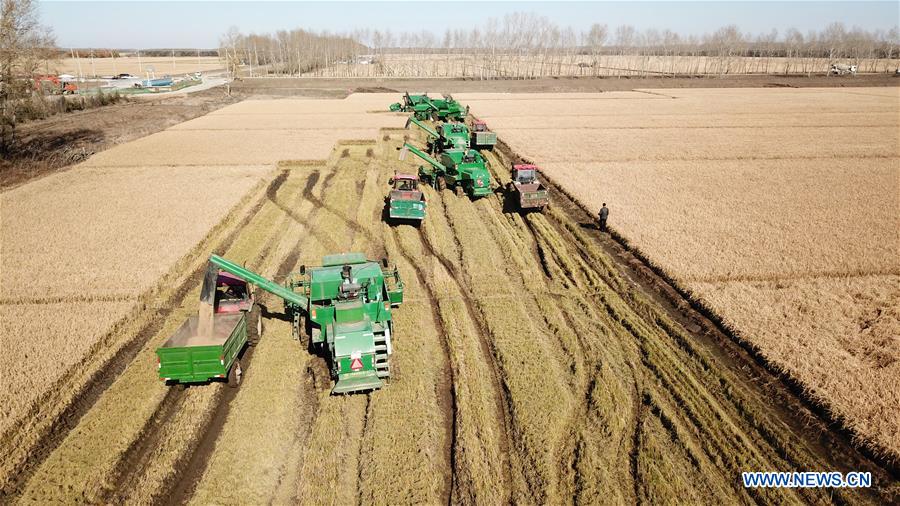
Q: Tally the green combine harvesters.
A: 5